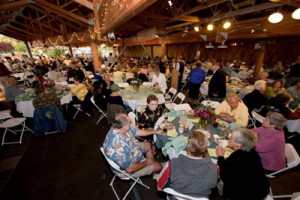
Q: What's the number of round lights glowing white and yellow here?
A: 5